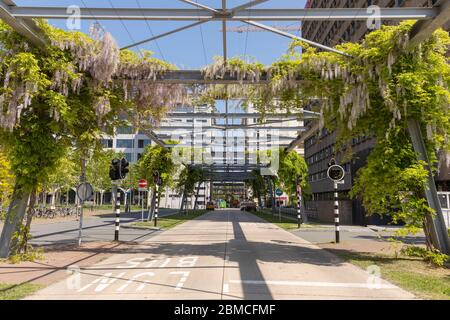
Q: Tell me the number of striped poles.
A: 4